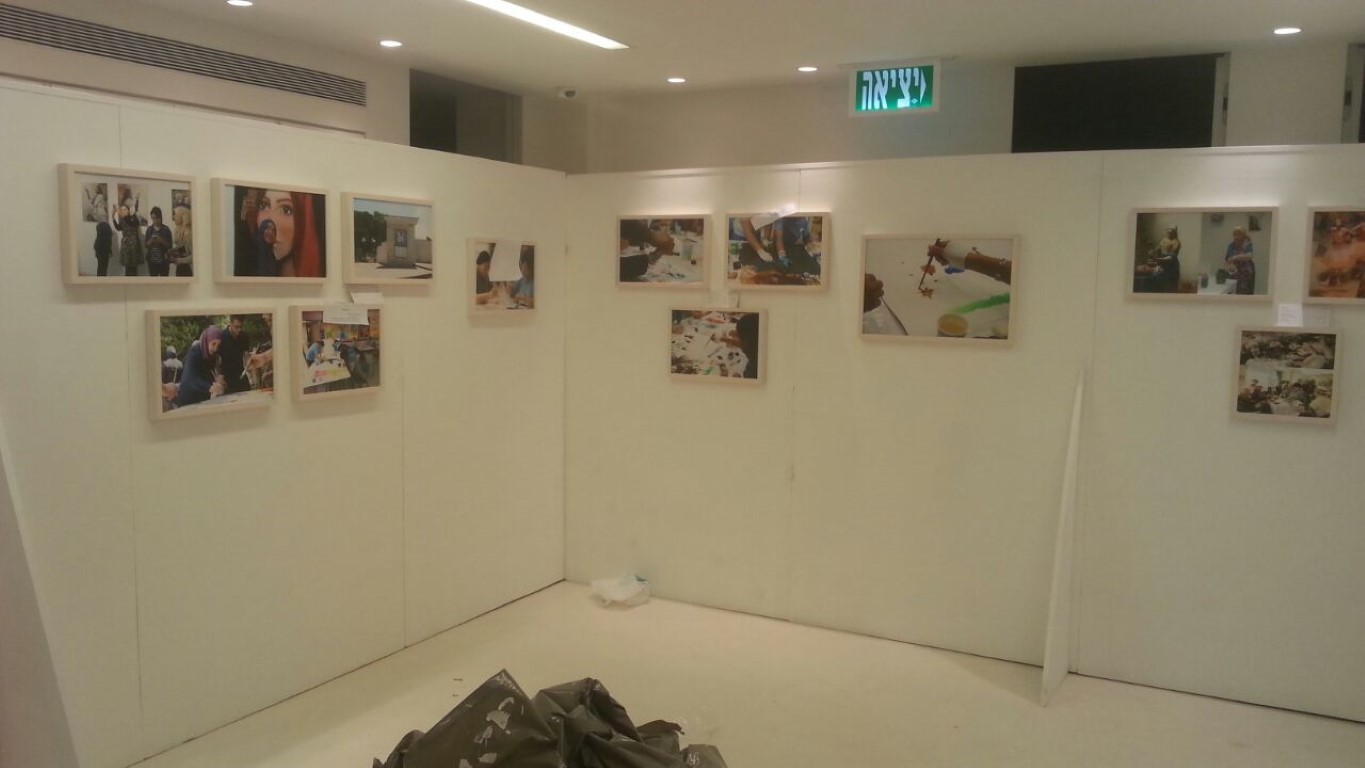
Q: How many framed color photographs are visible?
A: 13